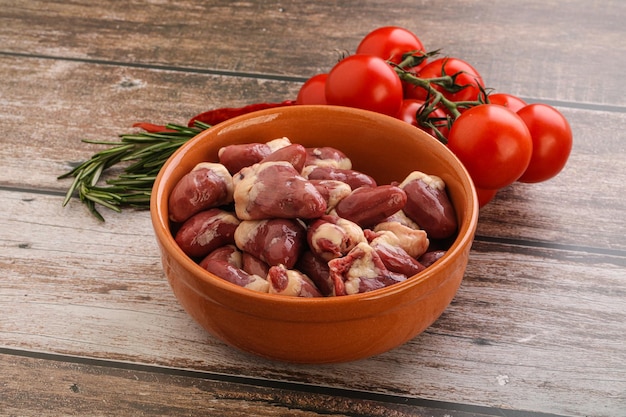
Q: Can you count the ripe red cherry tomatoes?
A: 9